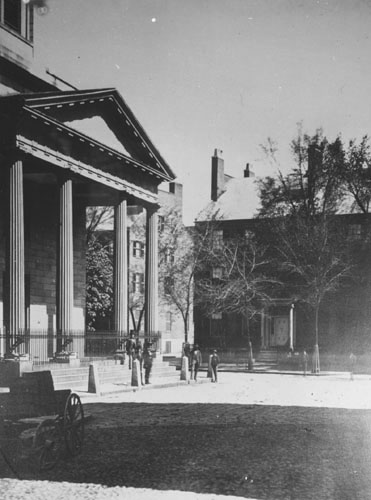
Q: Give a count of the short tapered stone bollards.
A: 4